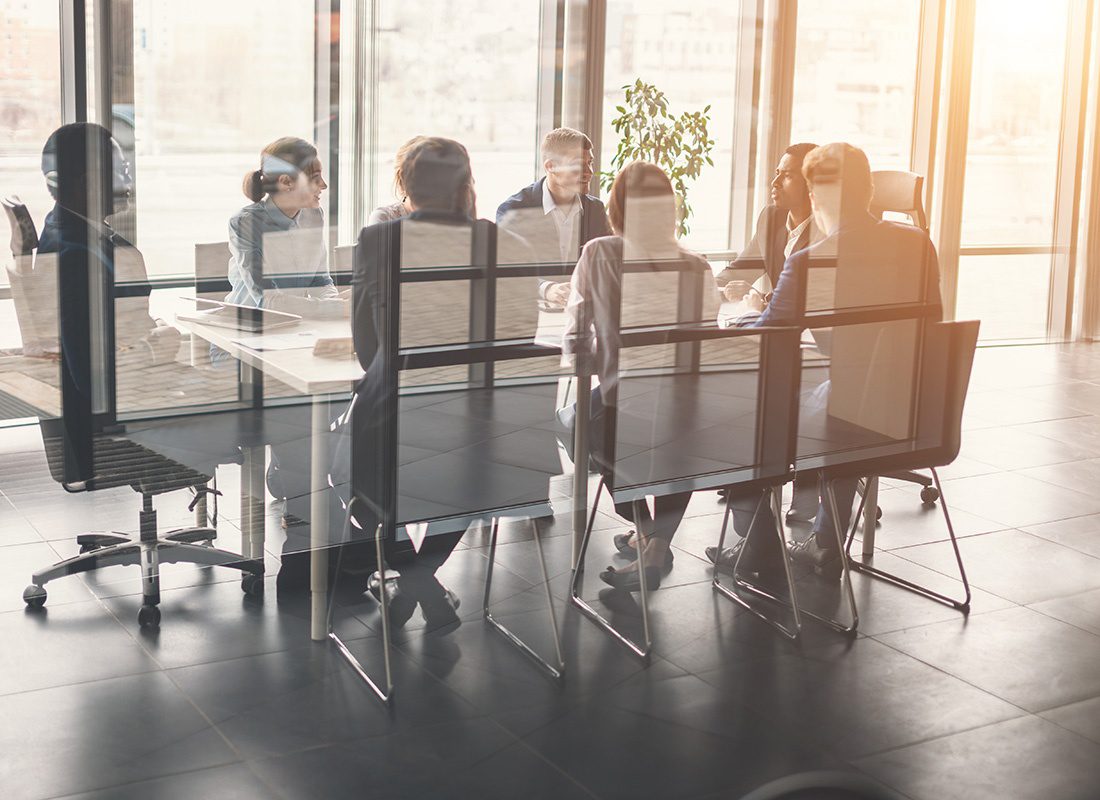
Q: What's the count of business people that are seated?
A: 8